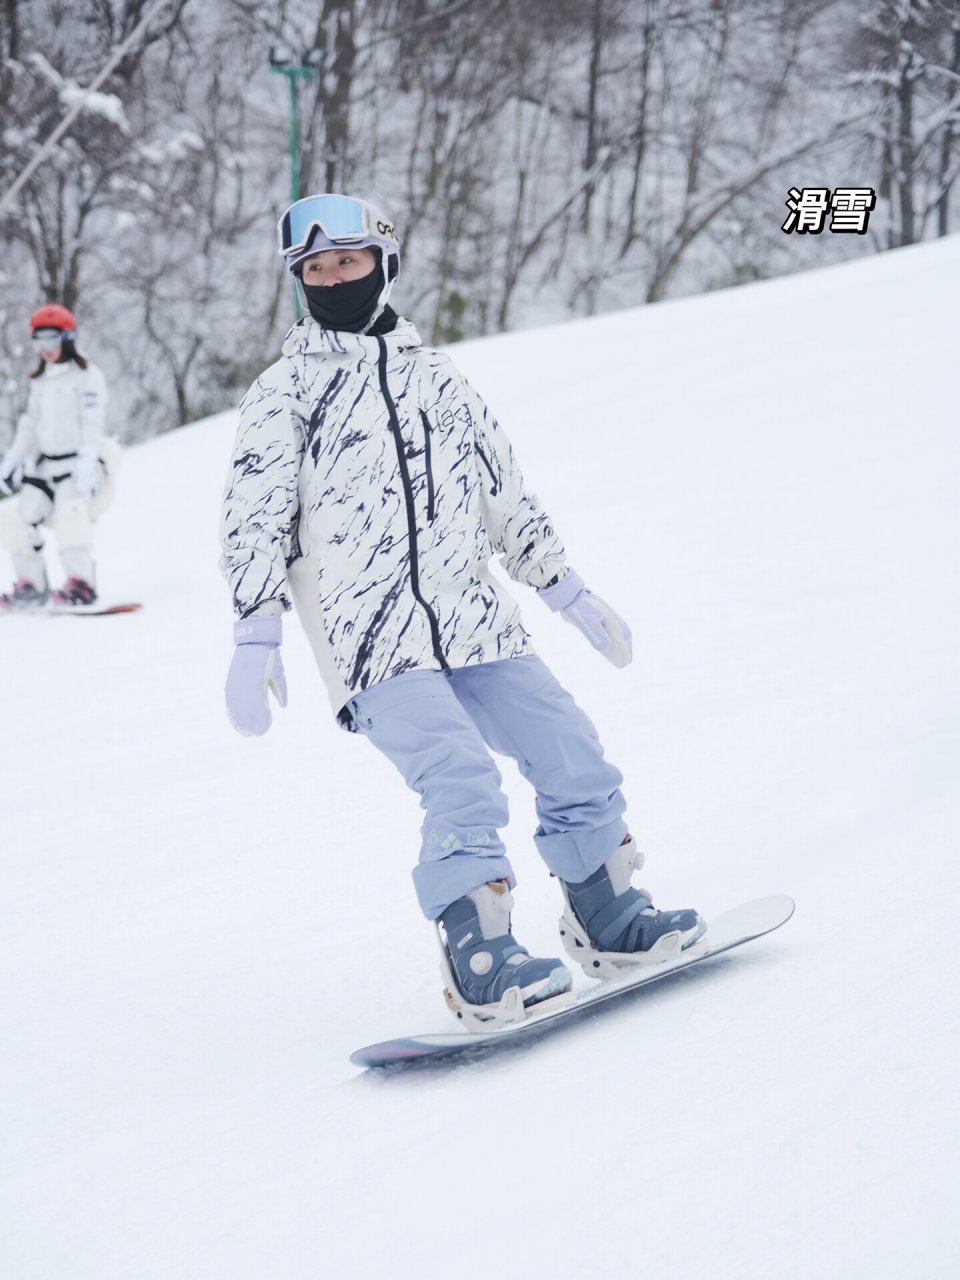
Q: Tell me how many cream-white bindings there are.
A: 2